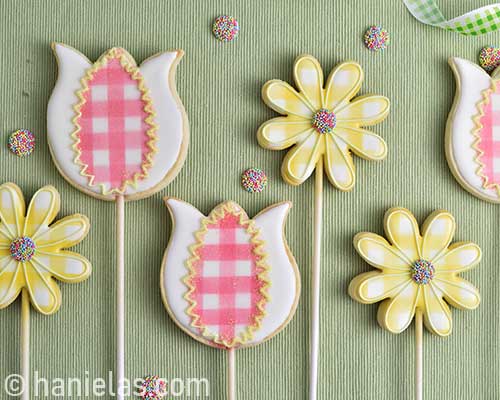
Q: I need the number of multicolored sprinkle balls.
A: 9